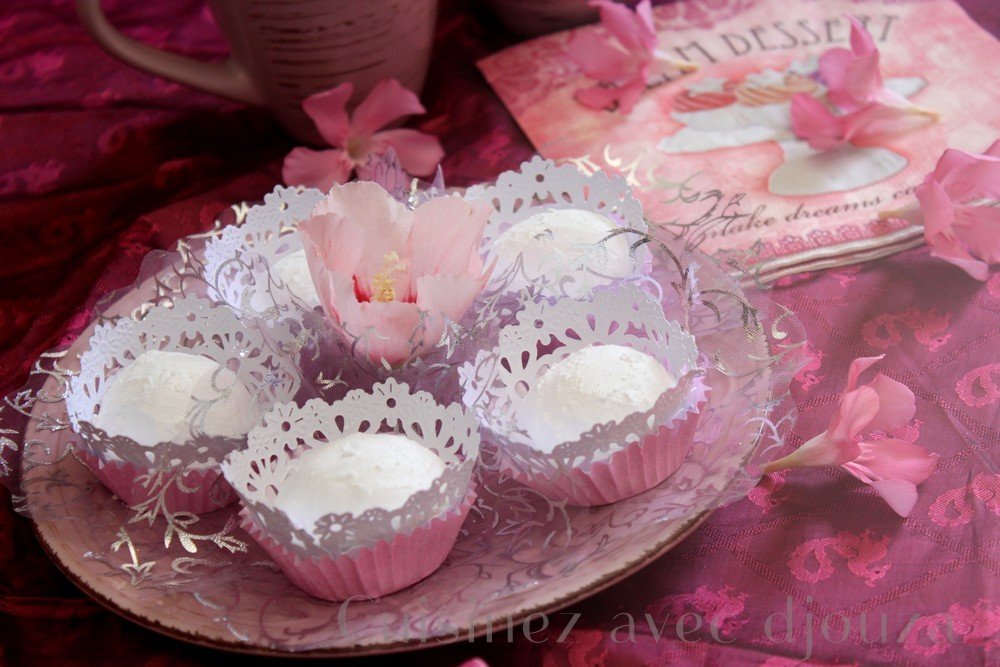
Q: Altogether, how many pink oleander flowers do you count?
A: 5